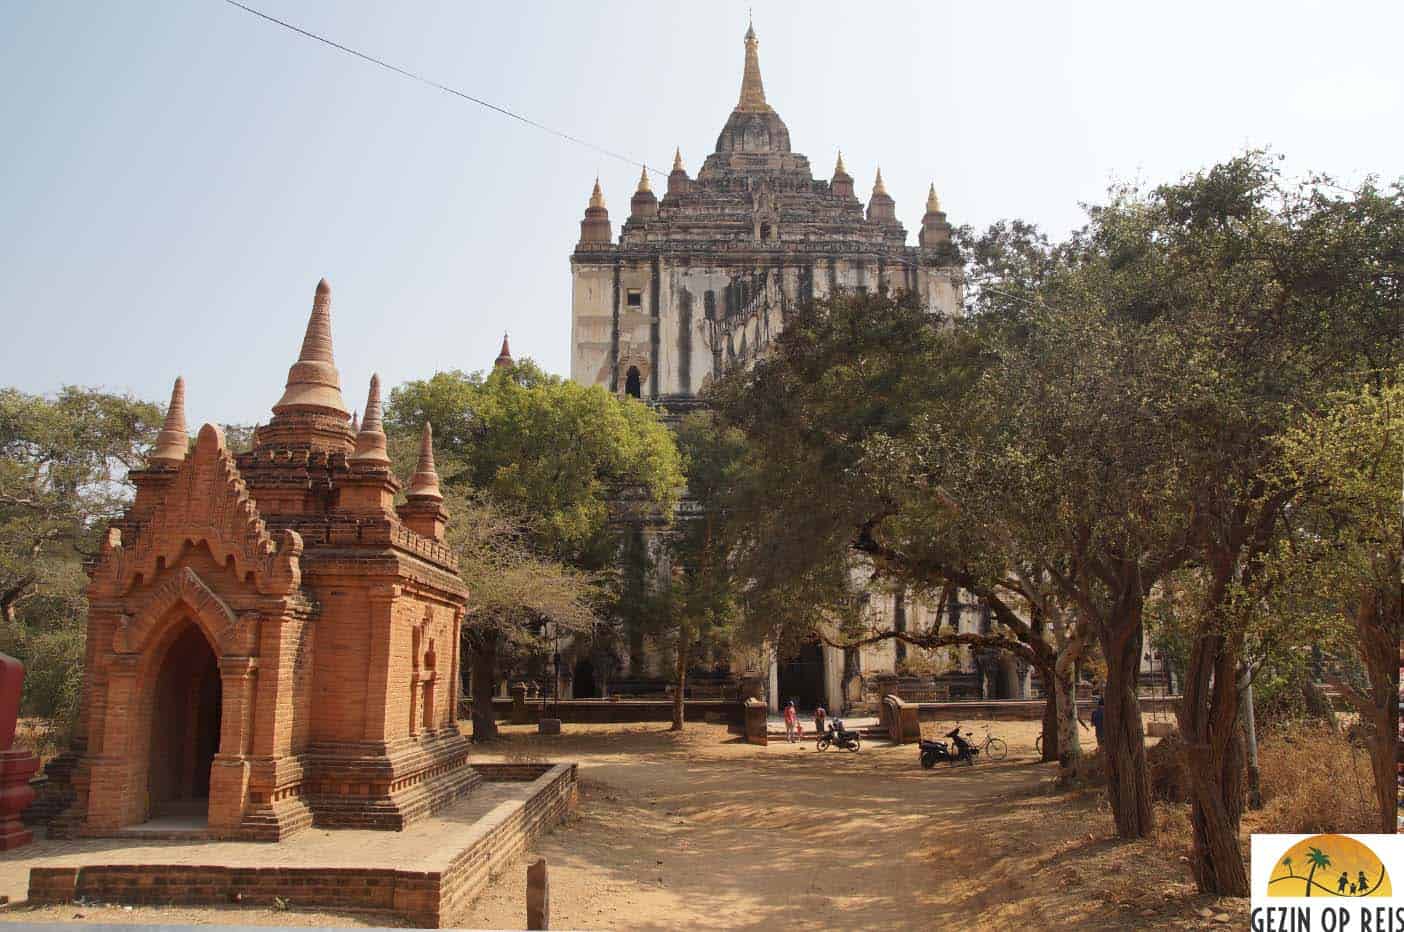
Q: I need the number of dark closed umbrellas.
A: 0